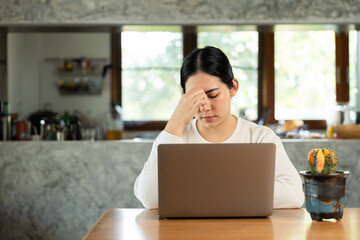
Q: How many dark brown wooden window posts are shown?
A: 4